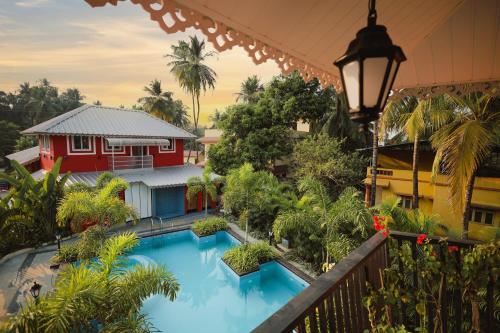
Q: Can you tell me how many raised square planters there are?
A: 2